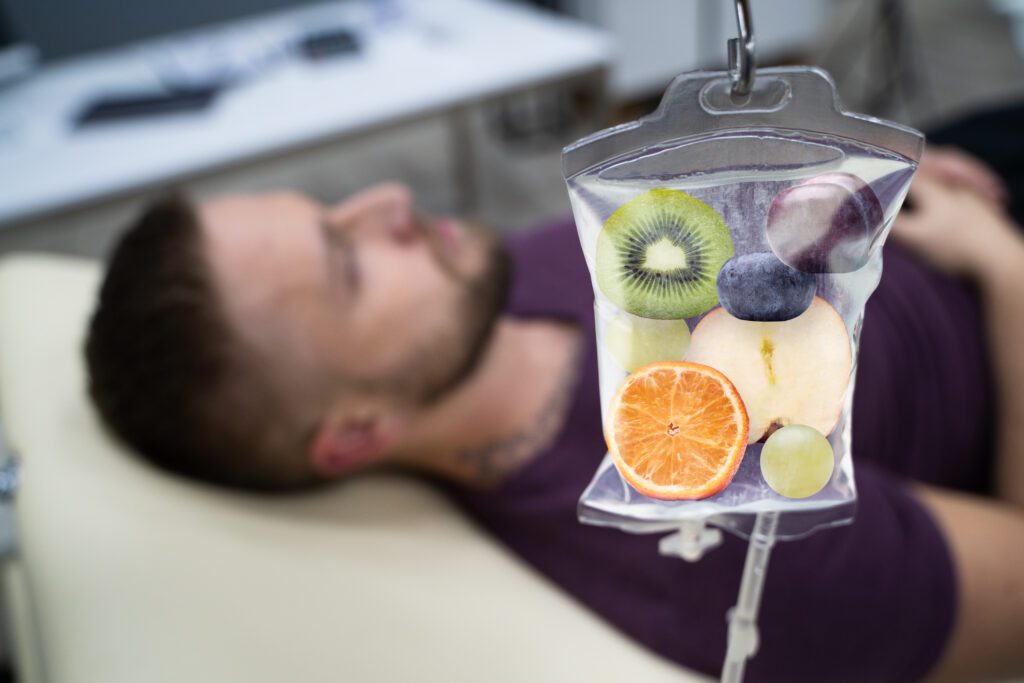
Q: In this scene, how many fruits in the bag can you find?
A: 7